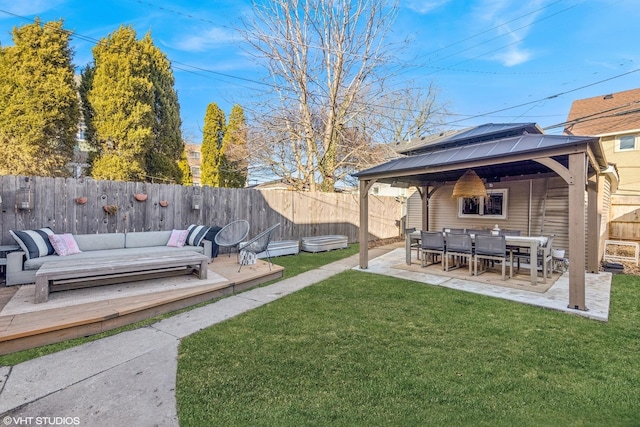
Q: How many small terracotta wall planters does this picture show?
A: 4